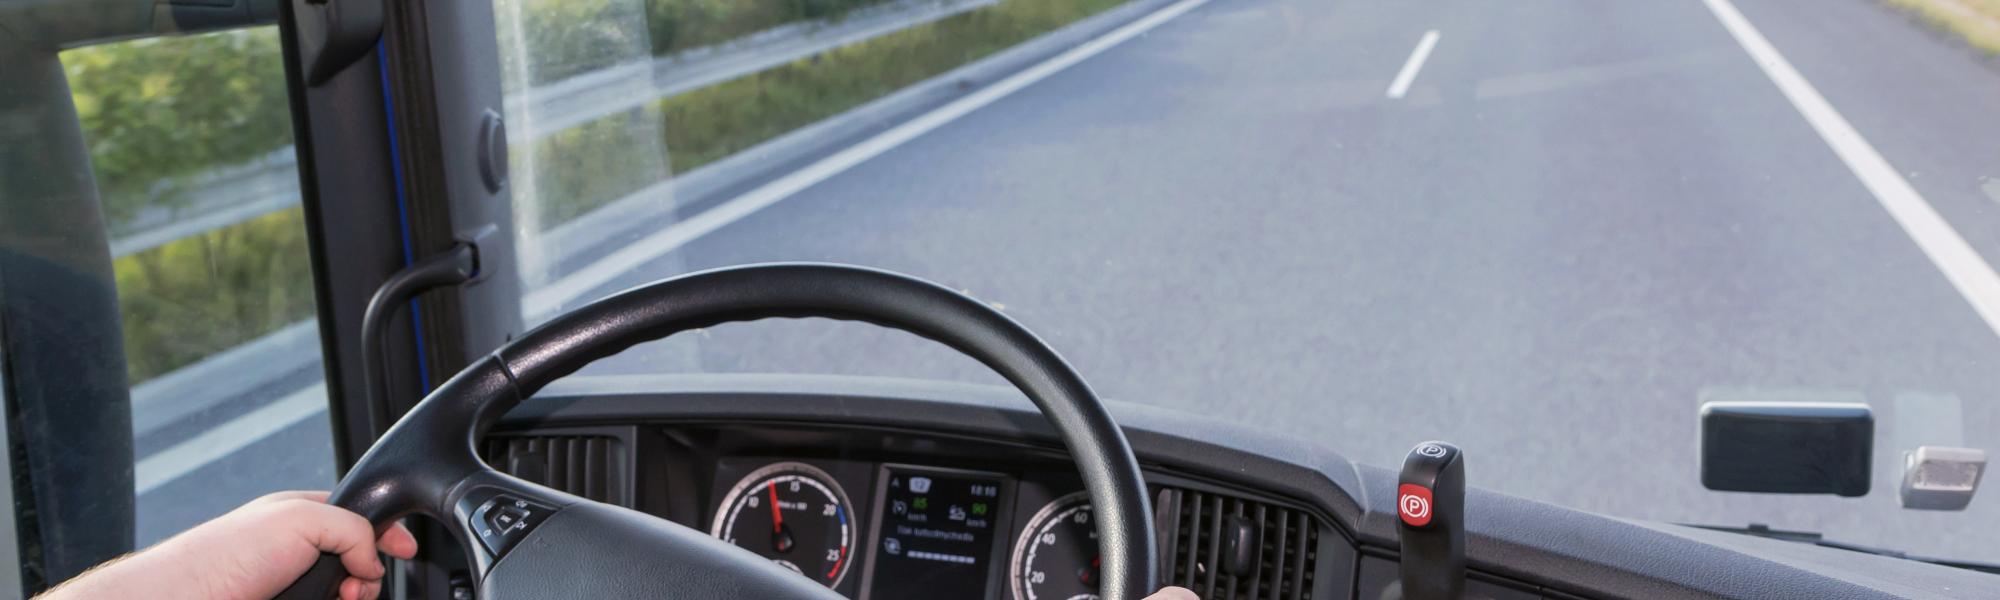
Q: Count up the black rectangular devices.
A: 1